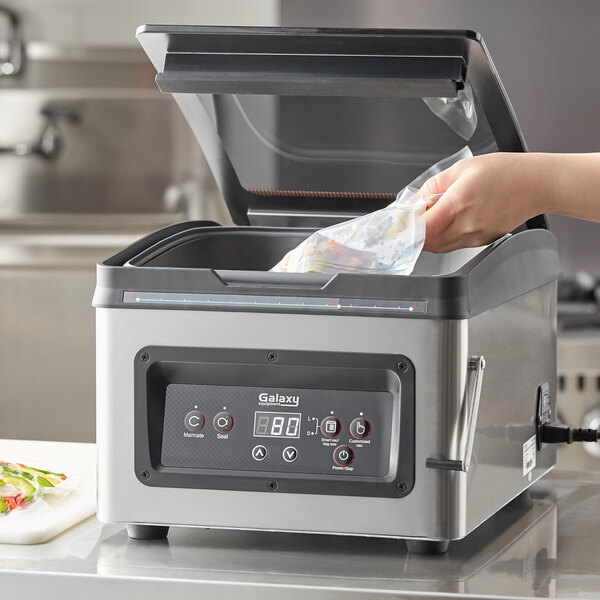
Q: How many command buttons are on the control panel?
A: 7